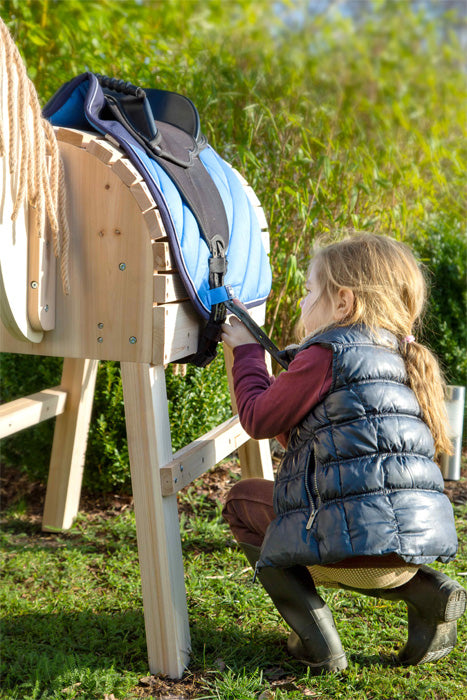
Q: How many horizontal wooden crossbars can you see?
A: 2